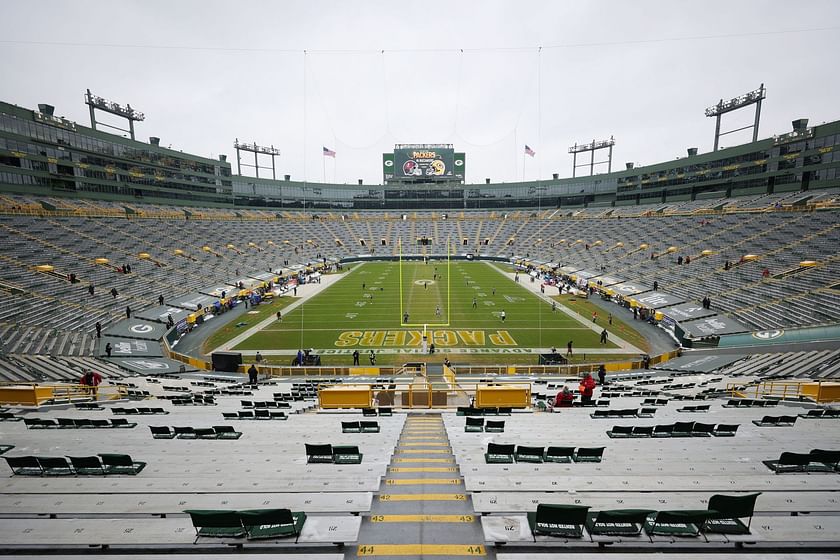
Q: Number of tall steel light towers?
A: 4